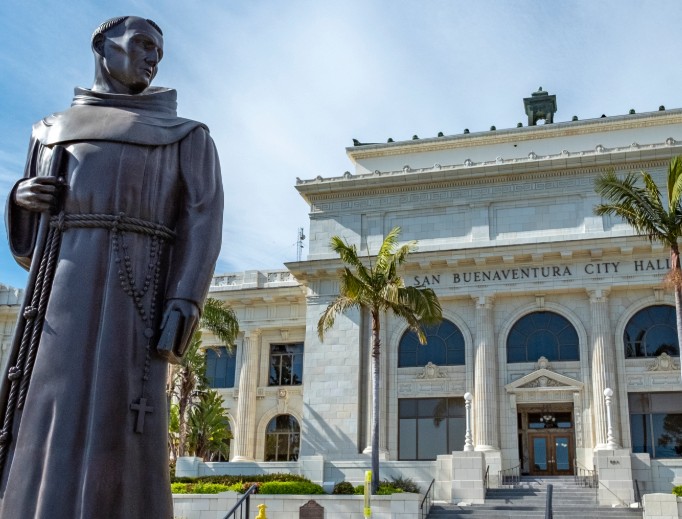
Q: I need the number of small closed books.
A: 1